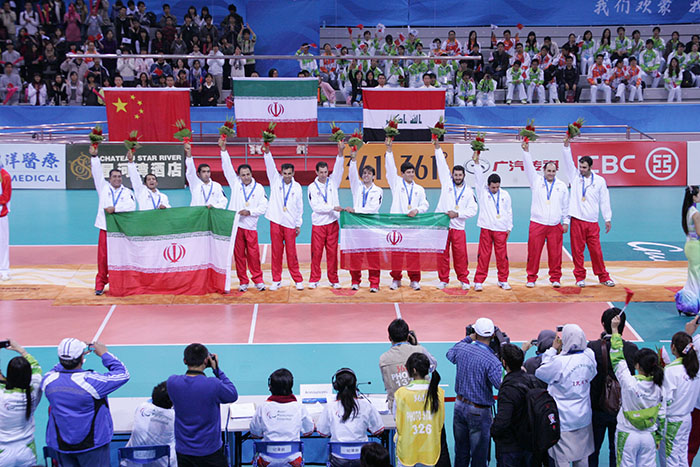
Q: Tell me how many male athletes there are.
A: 12